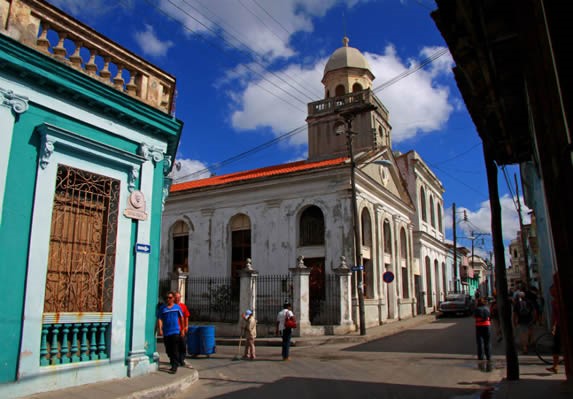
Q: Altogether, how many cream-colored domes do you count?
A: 1